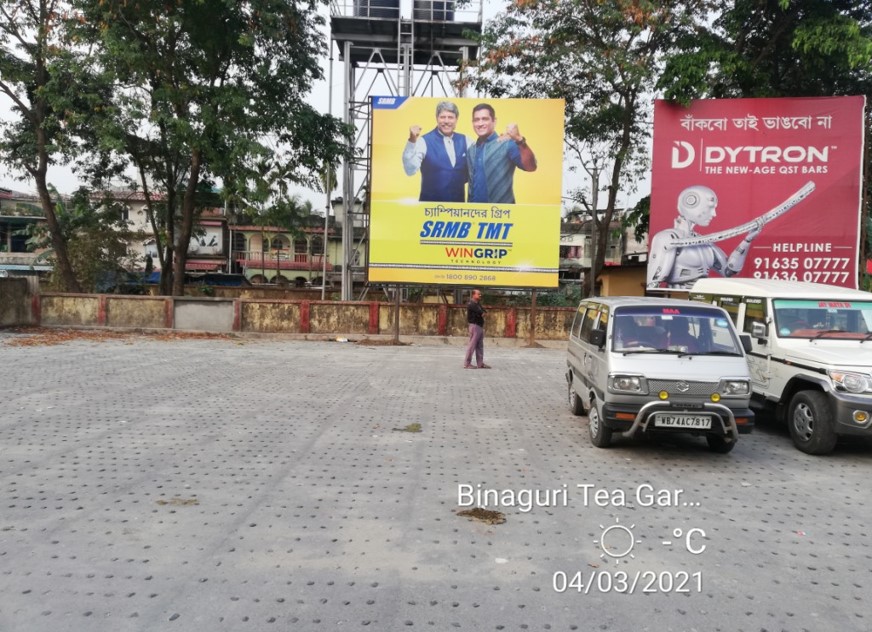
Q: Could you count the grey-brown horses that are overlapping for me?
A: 0